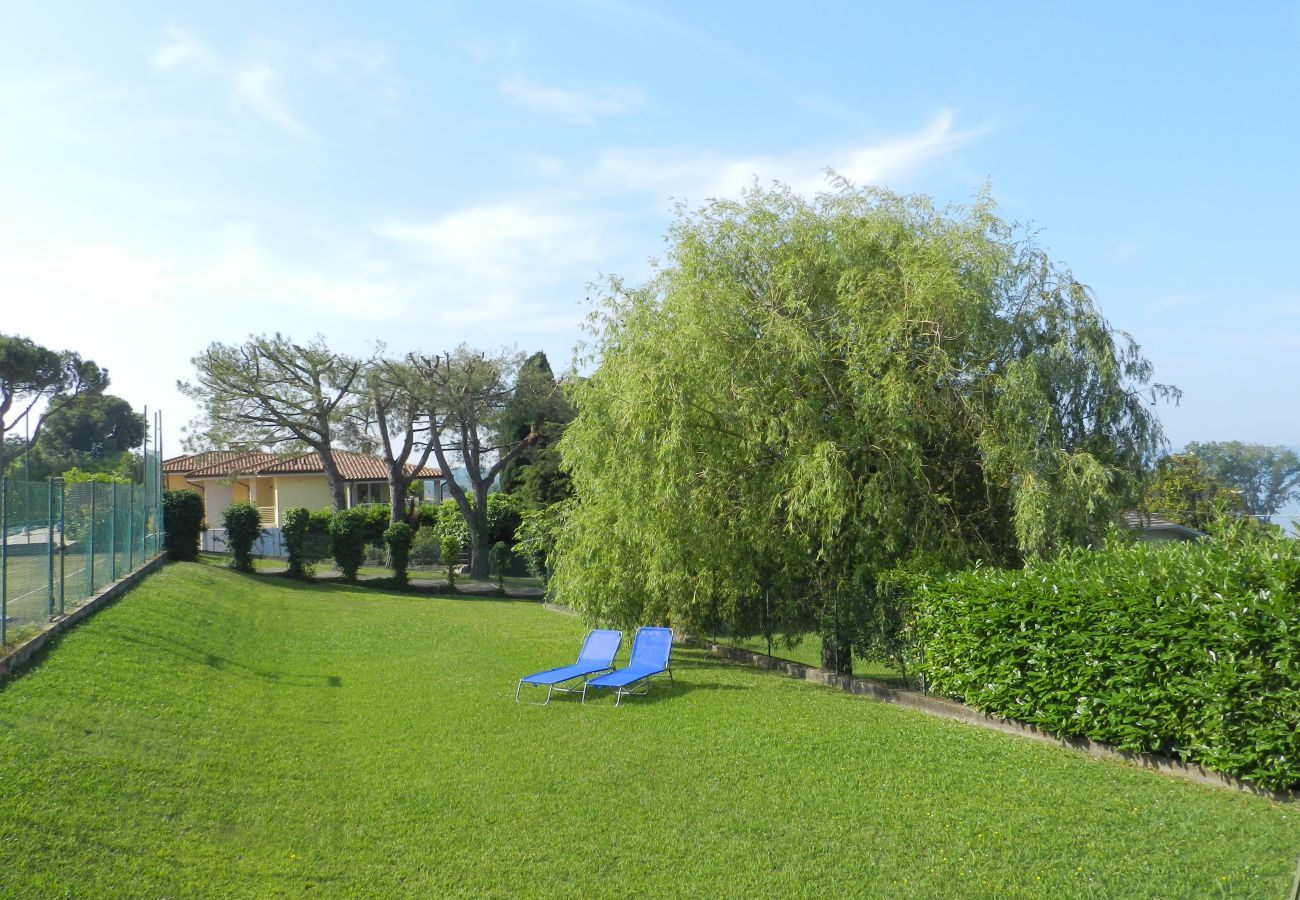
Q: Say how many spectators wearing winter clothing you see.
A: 0